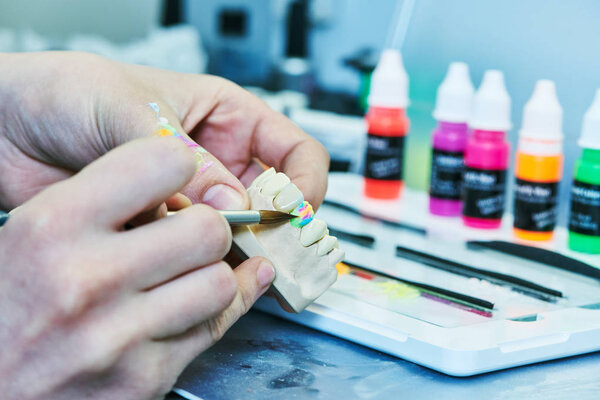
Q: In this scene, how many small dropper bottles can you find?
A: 5